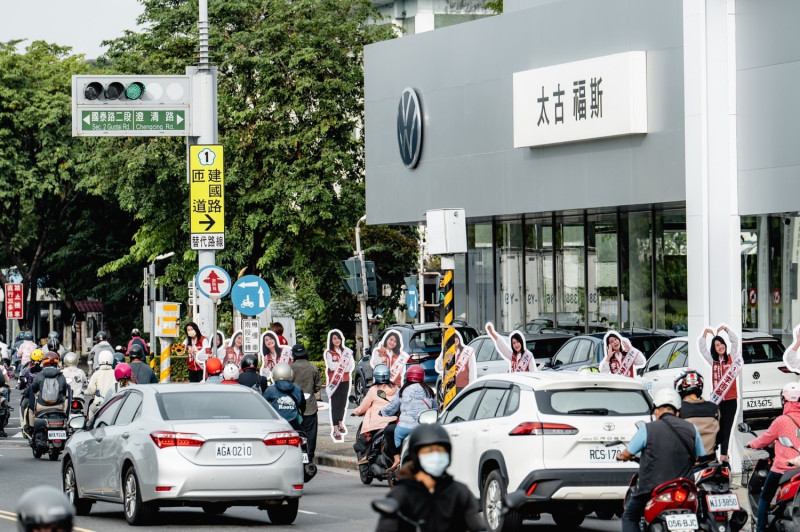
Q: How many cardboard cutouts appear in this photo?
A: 10